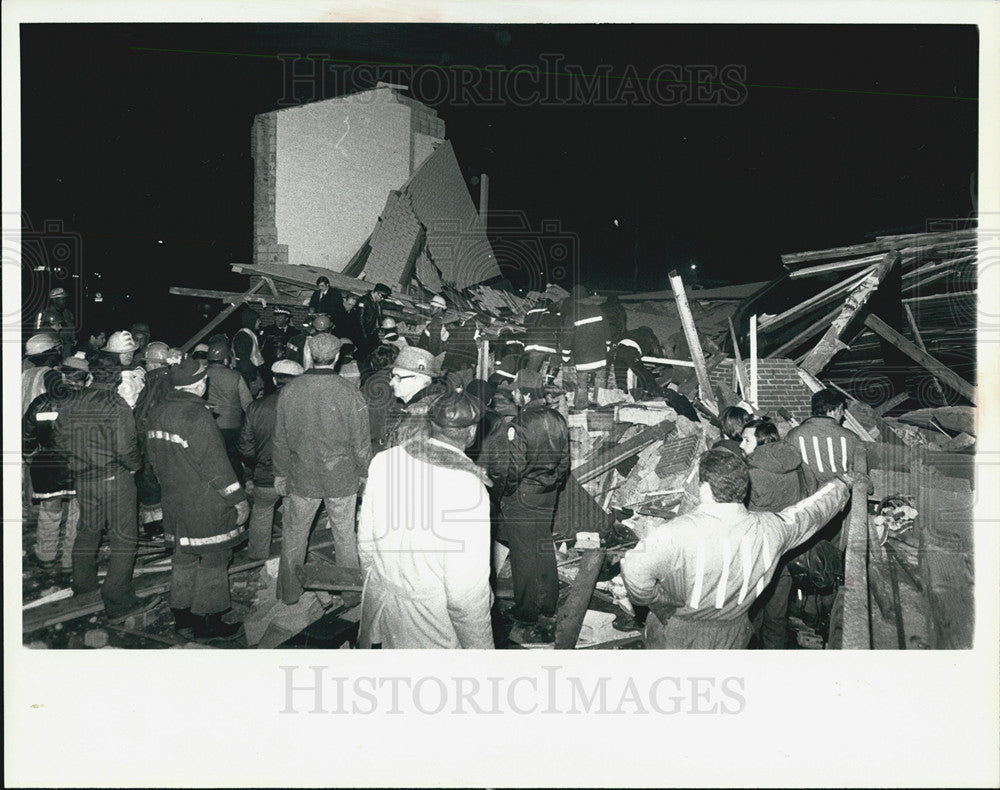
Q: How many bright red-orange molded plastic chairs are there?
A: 0